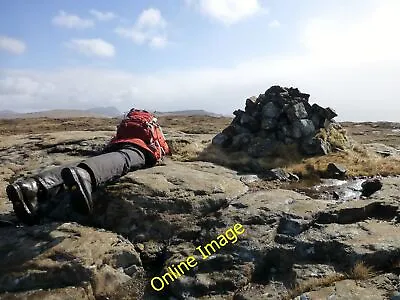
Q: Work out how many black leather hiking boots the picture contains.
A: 2